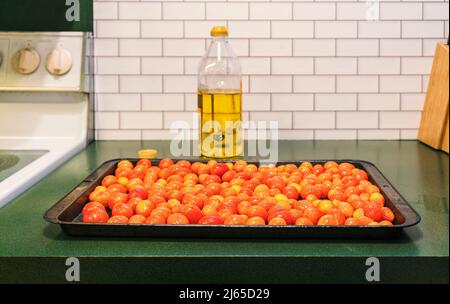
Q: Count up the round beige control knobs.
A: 2